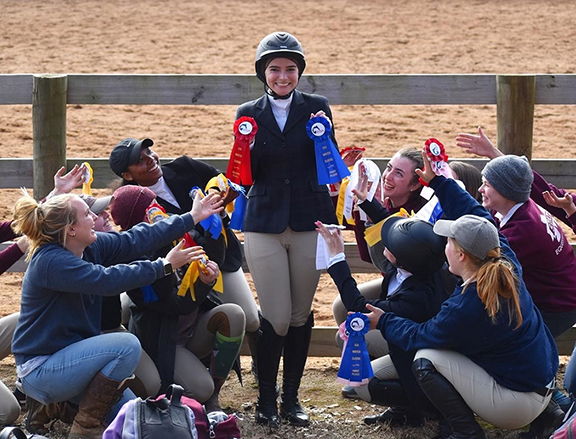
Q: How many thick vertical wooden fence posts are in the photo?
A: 2